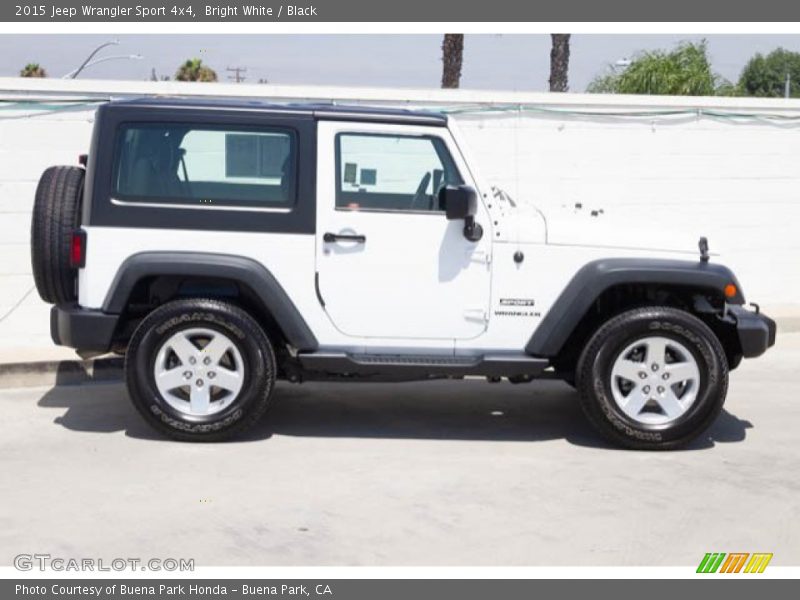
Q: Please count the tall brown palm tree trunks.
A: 2